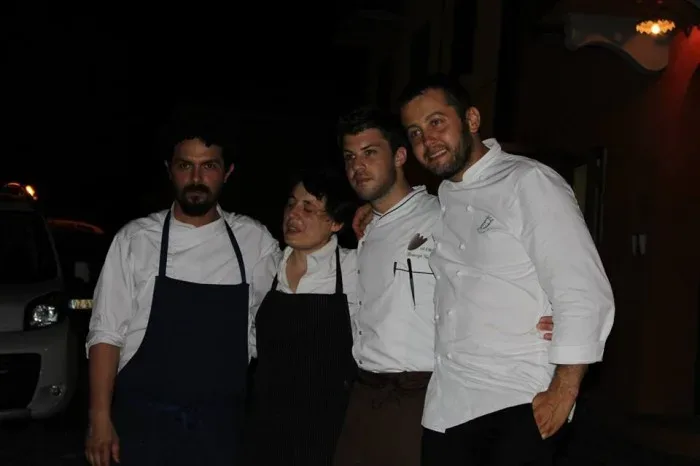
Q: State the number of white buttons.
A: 10